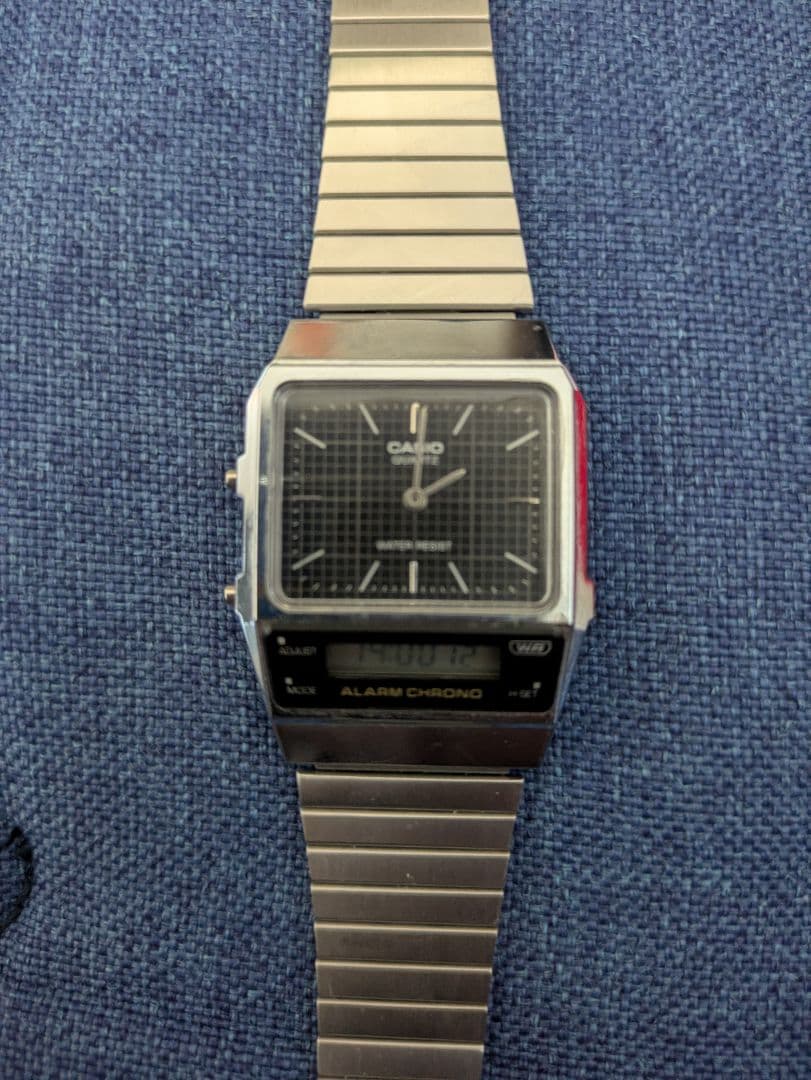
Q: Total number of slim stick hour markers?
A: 12